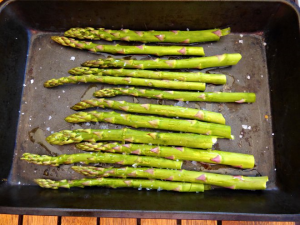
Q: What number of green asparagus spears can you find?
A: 13